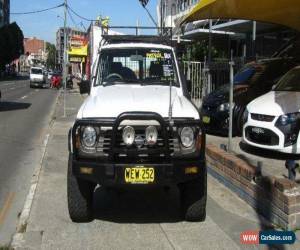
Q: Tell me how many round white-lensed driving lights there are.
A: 2